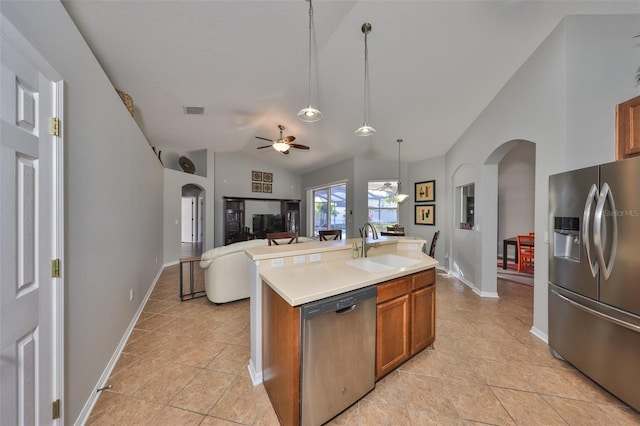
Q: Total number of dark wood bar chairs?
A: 2